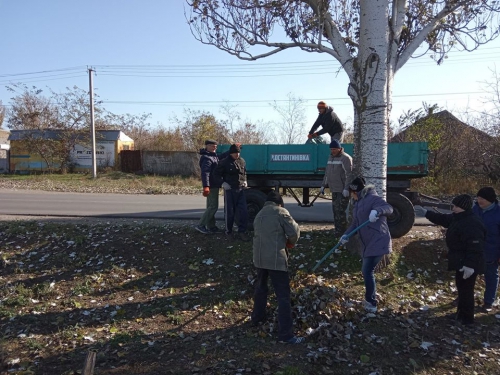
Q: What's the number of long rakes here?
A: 1